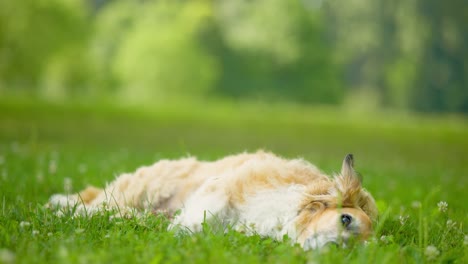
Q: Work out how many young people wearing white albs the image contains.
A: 0